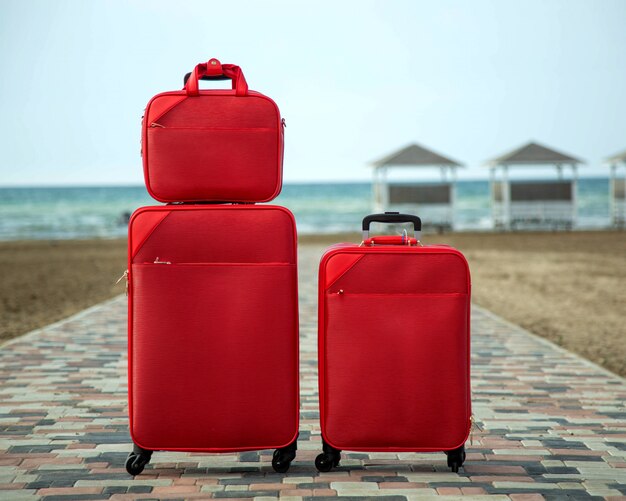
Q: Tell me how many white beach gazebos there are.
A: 3